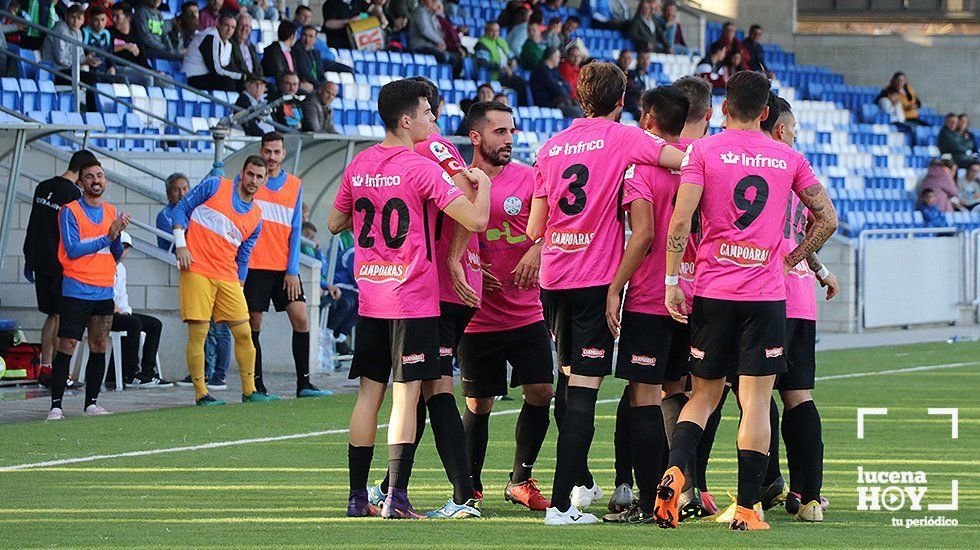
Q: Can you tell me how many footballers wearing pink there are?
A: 9